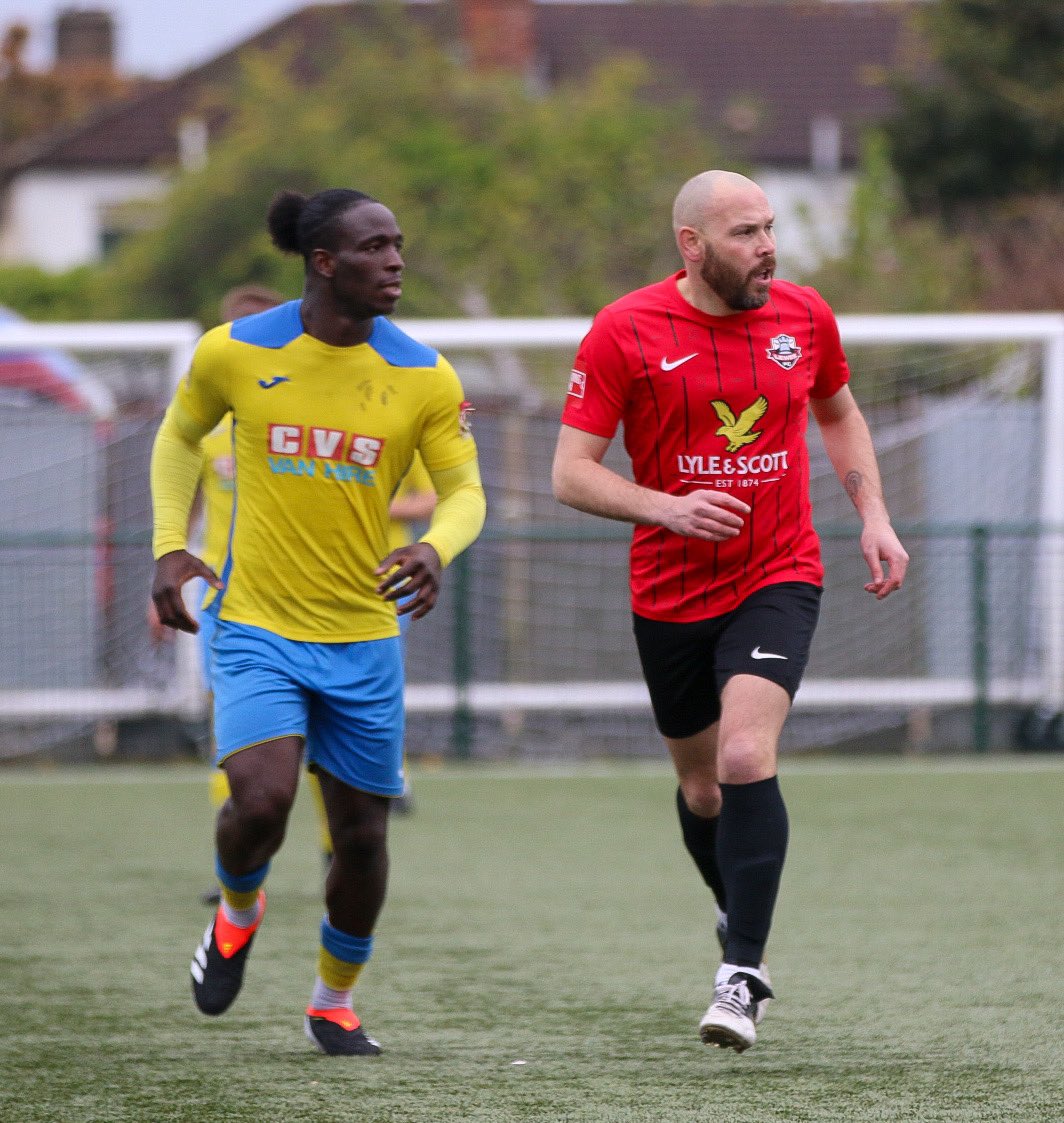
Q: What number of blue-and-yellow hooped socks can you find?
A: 2